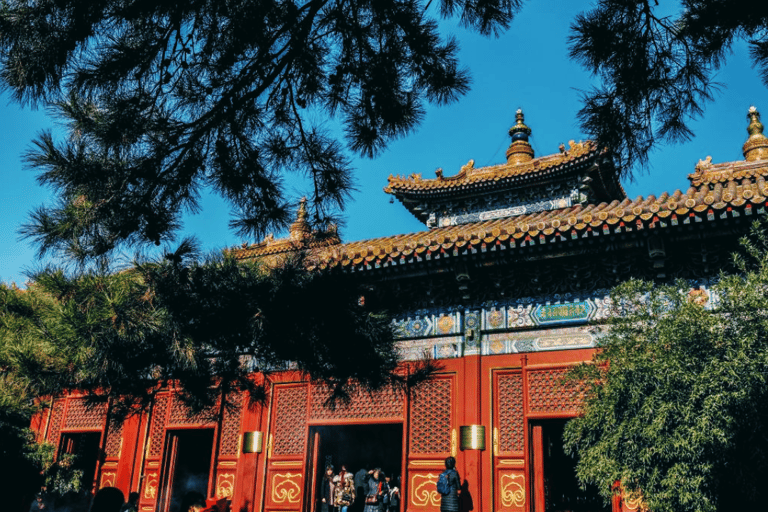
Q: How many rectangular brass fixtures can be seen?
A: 2